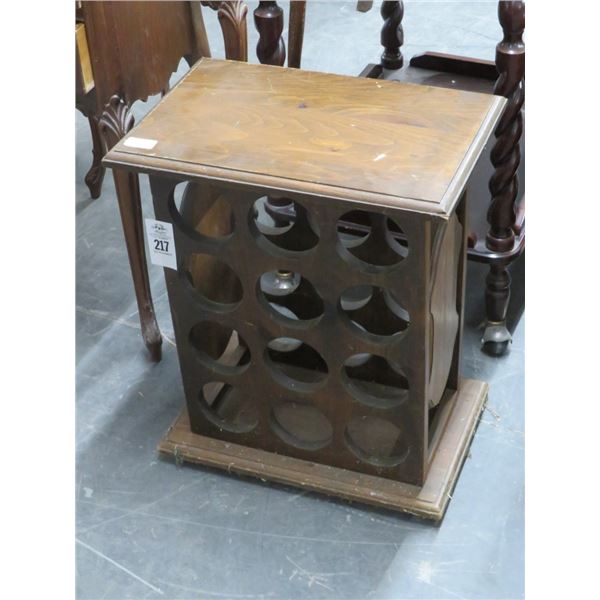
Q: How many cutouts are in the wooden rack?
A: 12